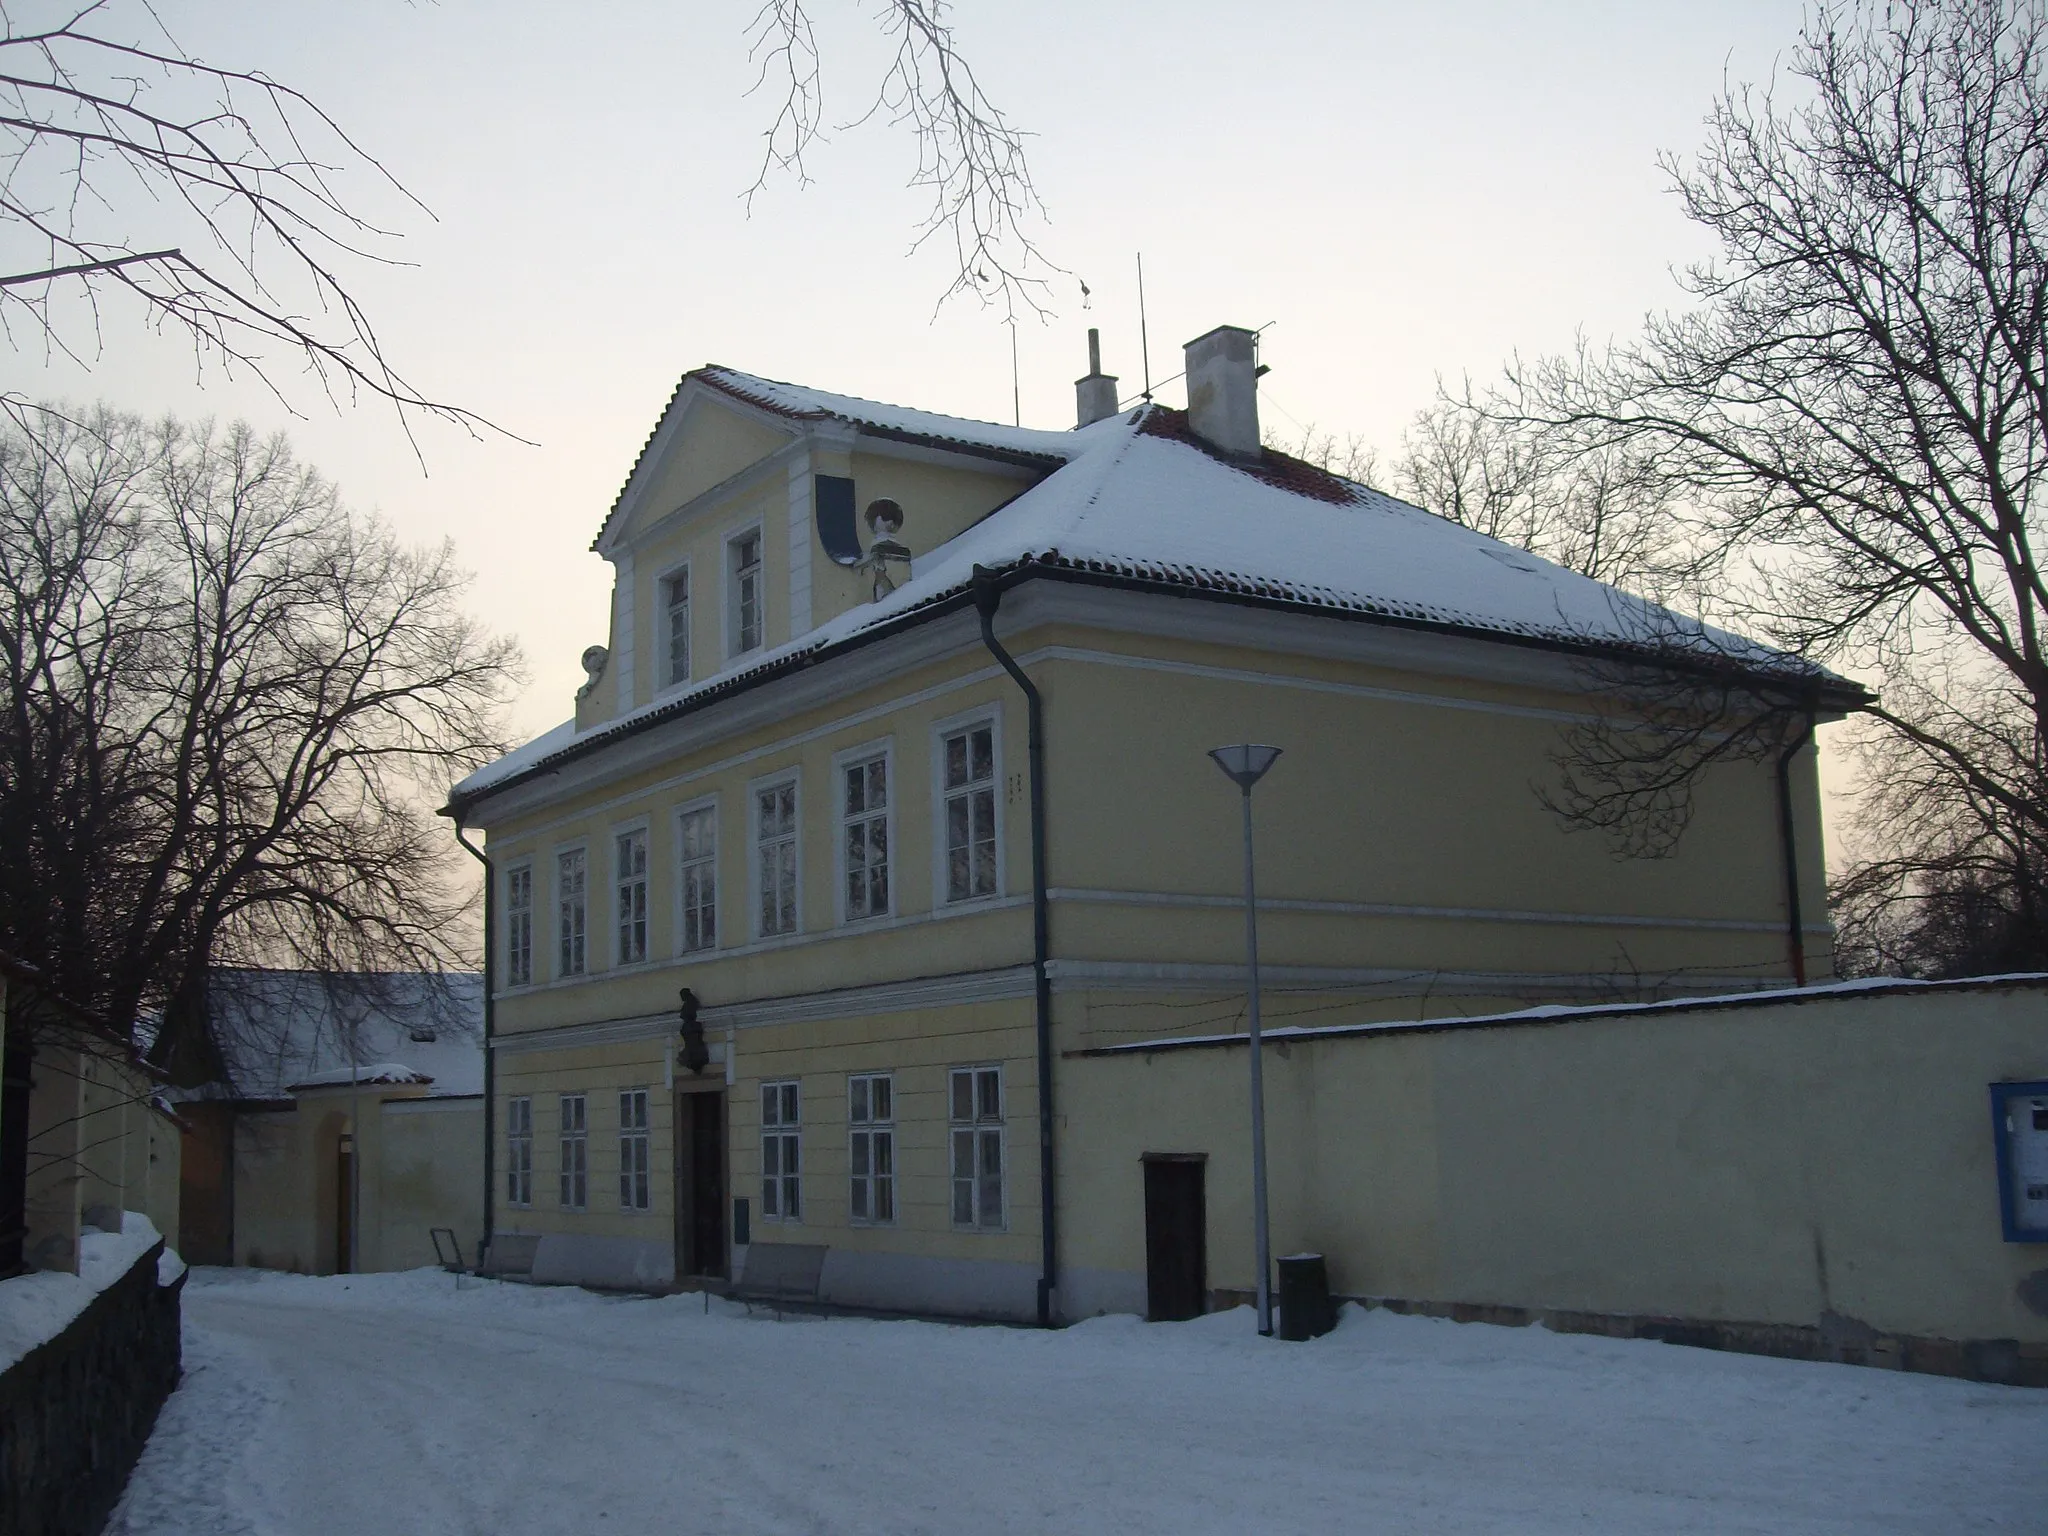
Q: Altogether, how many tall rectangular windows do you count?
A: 15